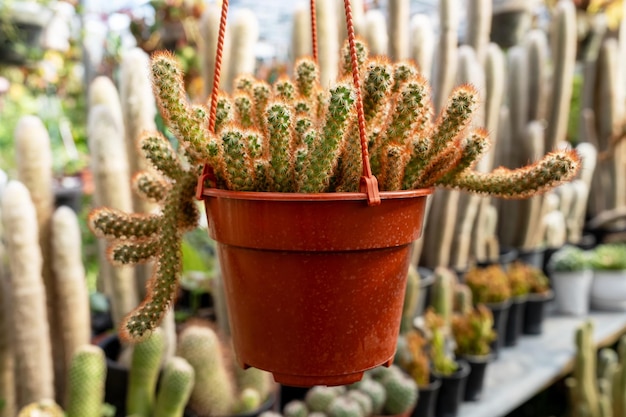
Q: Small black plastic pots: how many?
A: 6